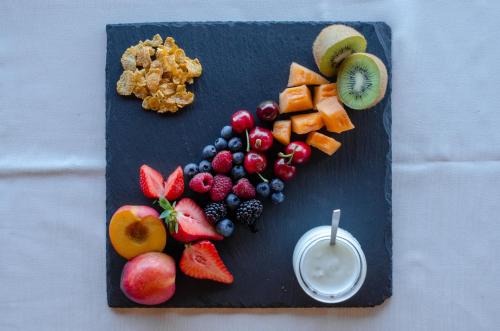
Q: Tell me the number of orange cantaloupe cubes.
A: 7